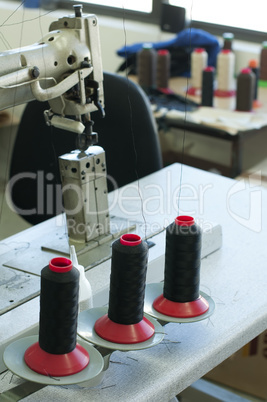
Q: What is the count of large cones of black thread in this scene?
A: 3